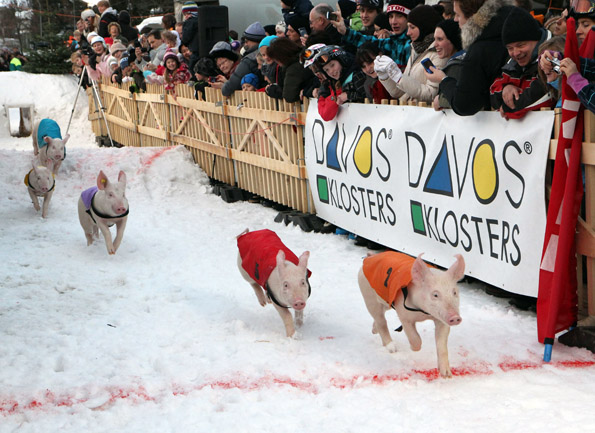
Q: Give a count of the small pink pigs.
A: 5